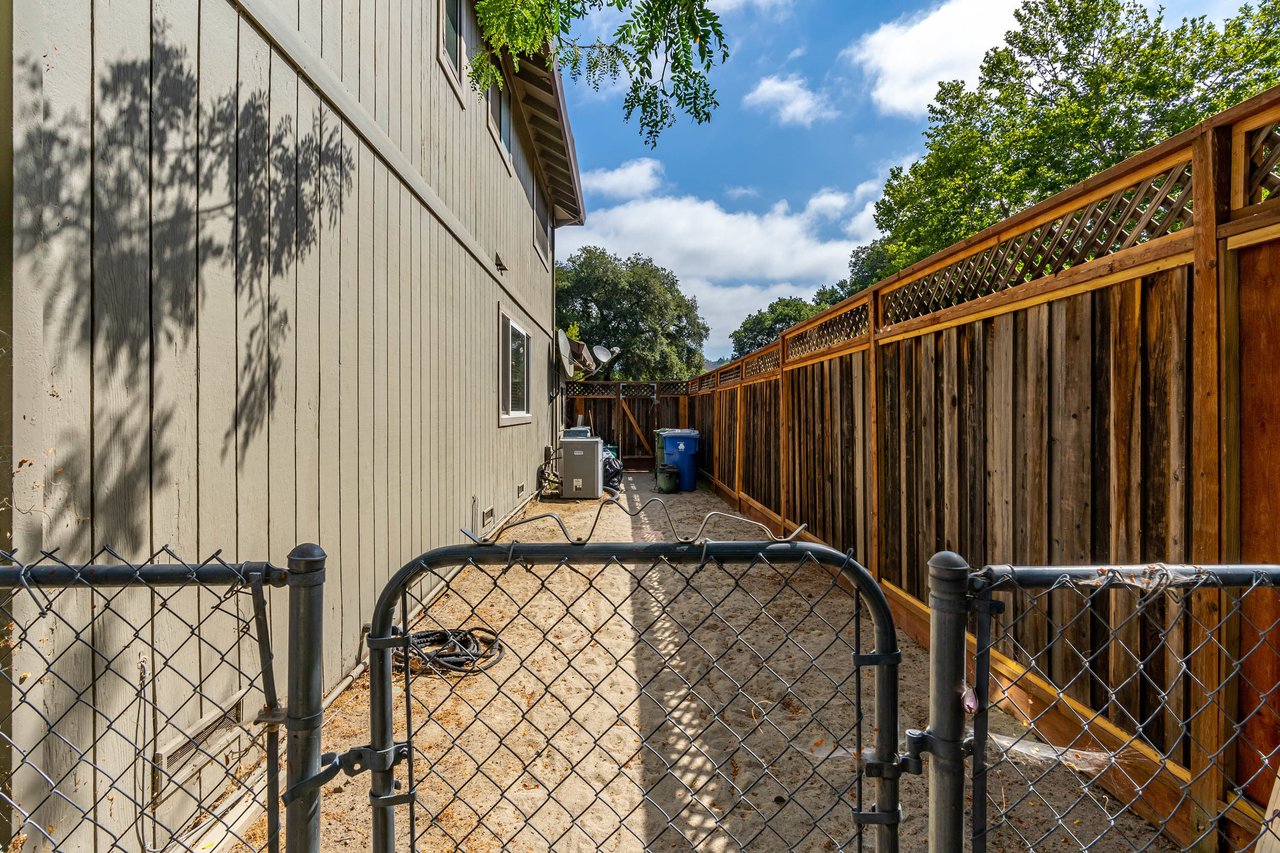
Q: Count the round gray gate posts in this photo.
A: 2